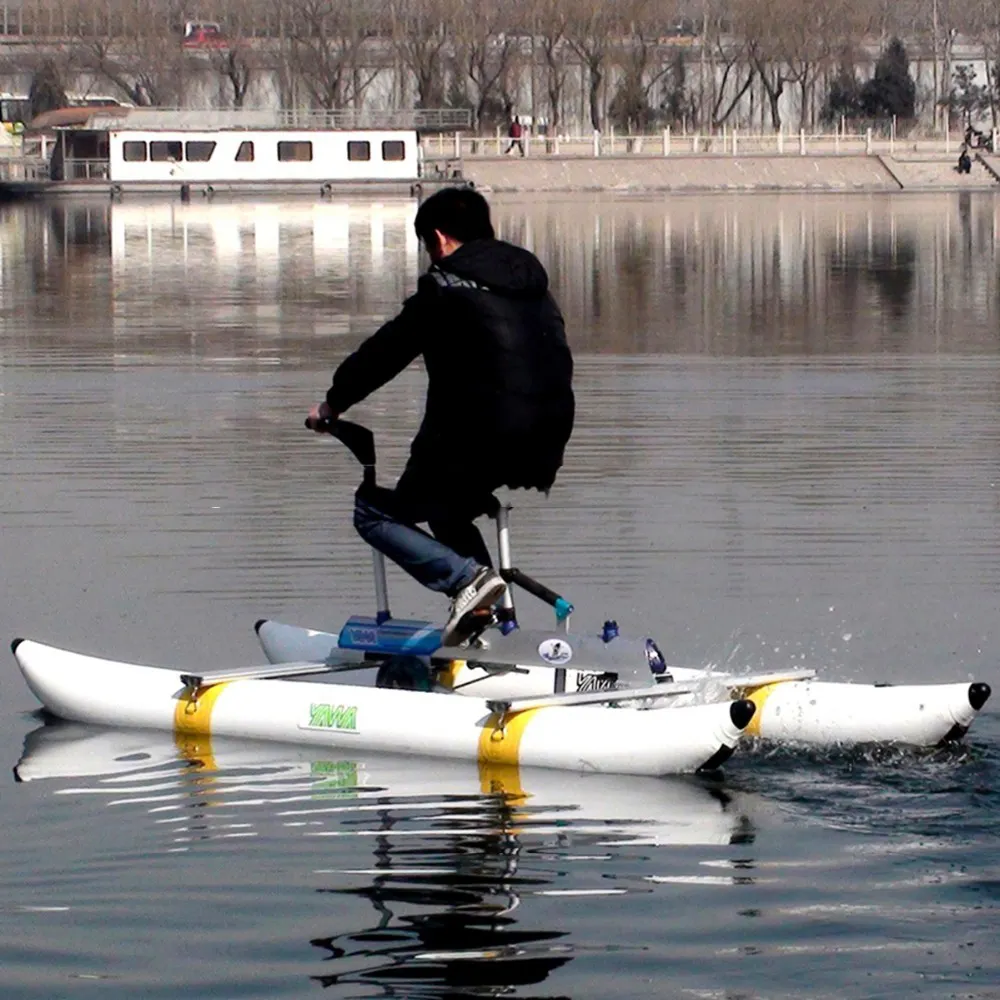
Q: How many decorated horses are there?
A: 0